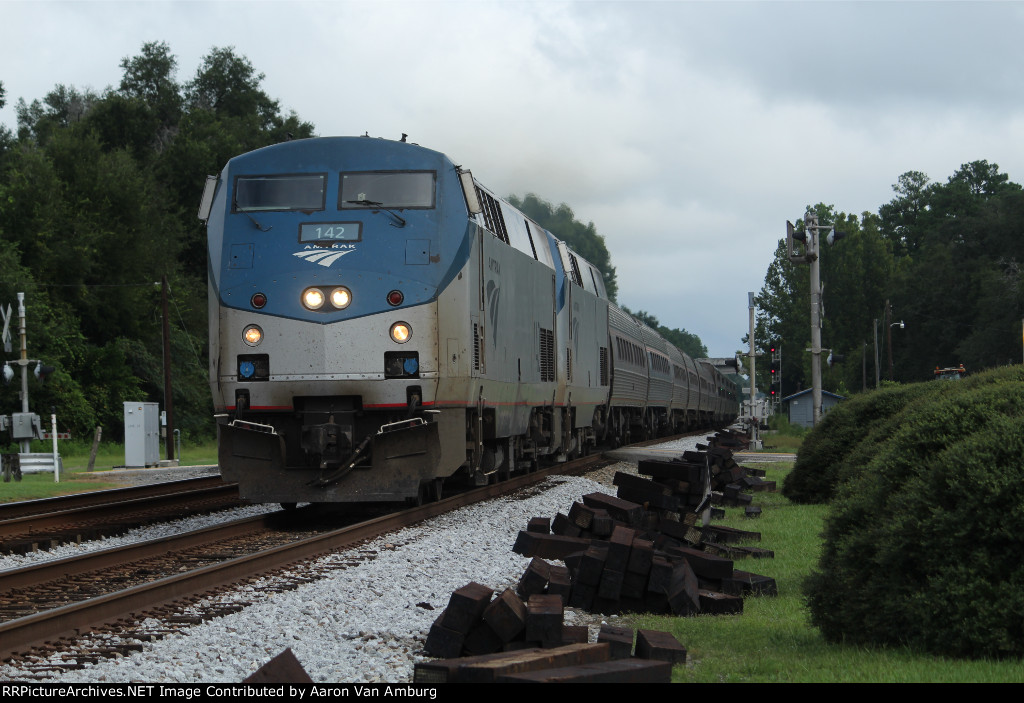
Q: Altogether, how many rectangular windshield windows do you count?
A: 2